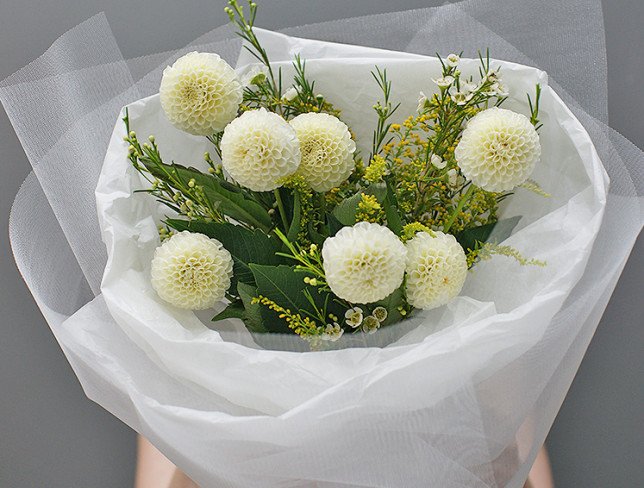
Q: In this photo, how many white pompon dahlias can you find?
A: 7